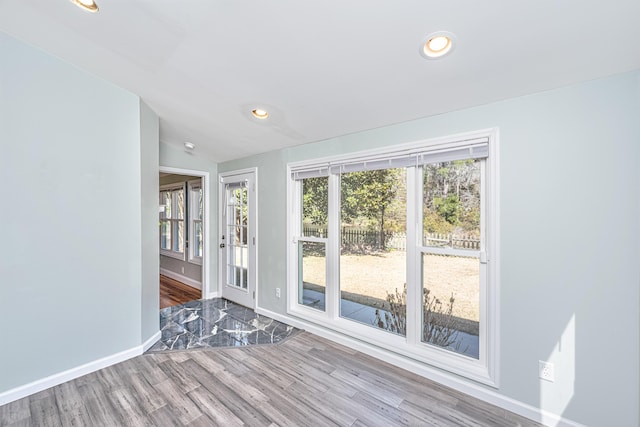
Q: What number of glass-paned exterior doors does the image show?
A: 1